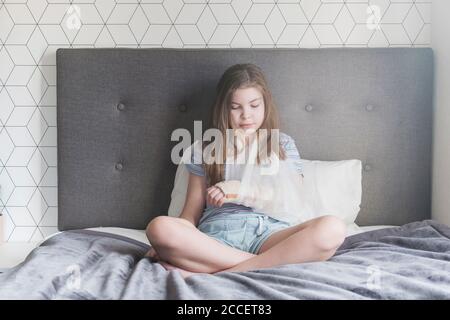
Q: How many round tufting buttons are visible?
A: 6